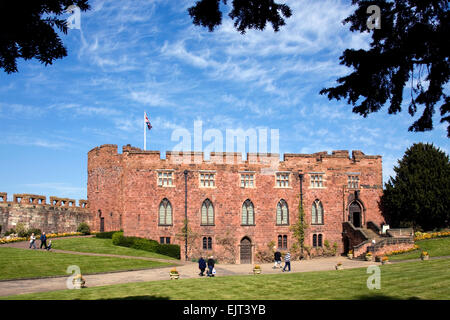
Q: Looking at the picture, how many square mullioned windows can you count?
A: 6